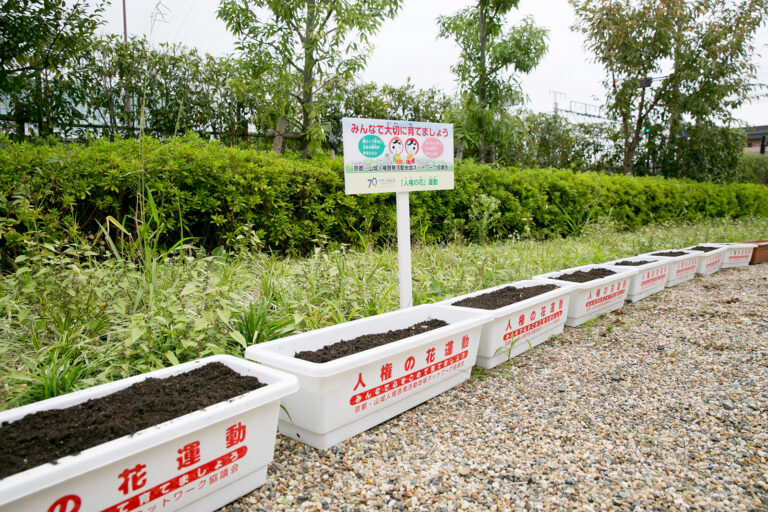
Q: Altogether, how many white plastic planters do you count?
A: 8